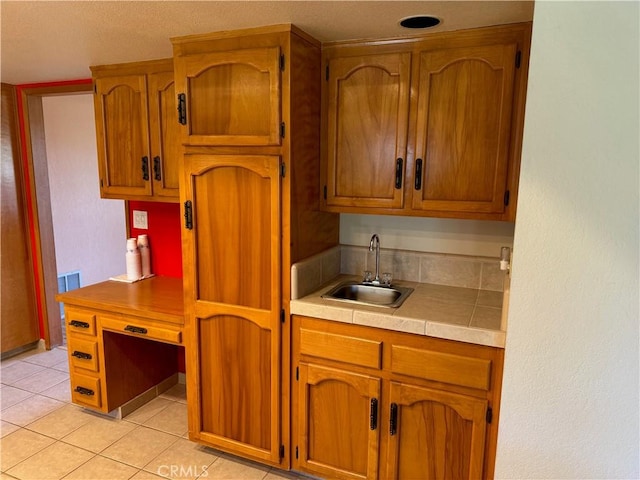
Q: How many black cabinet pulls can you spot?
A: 12